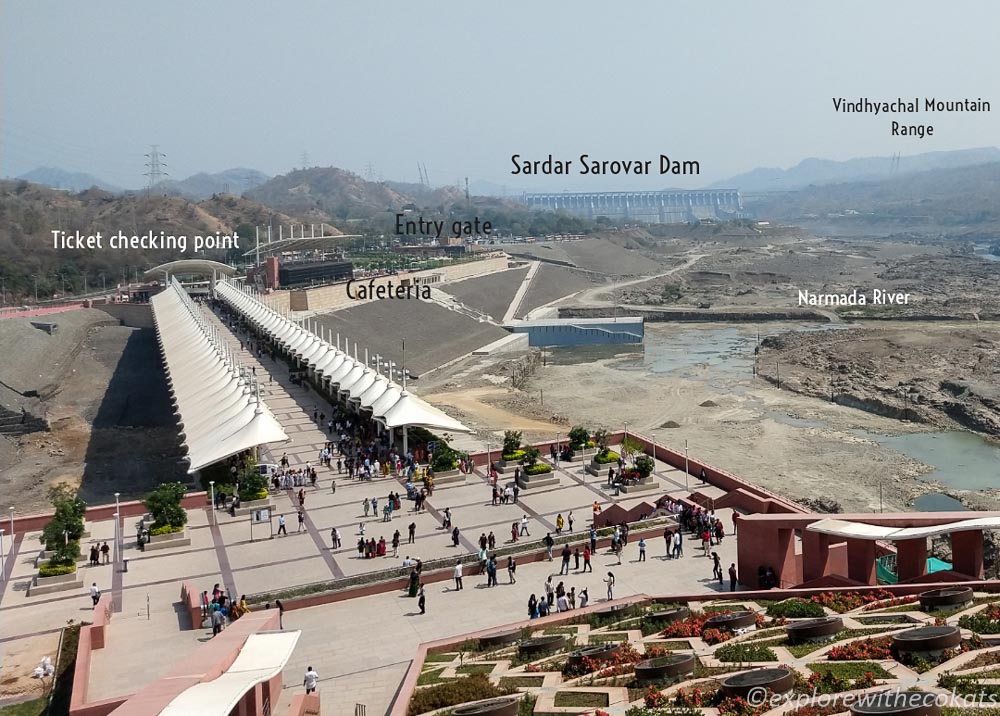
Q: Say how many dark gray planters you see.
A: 13